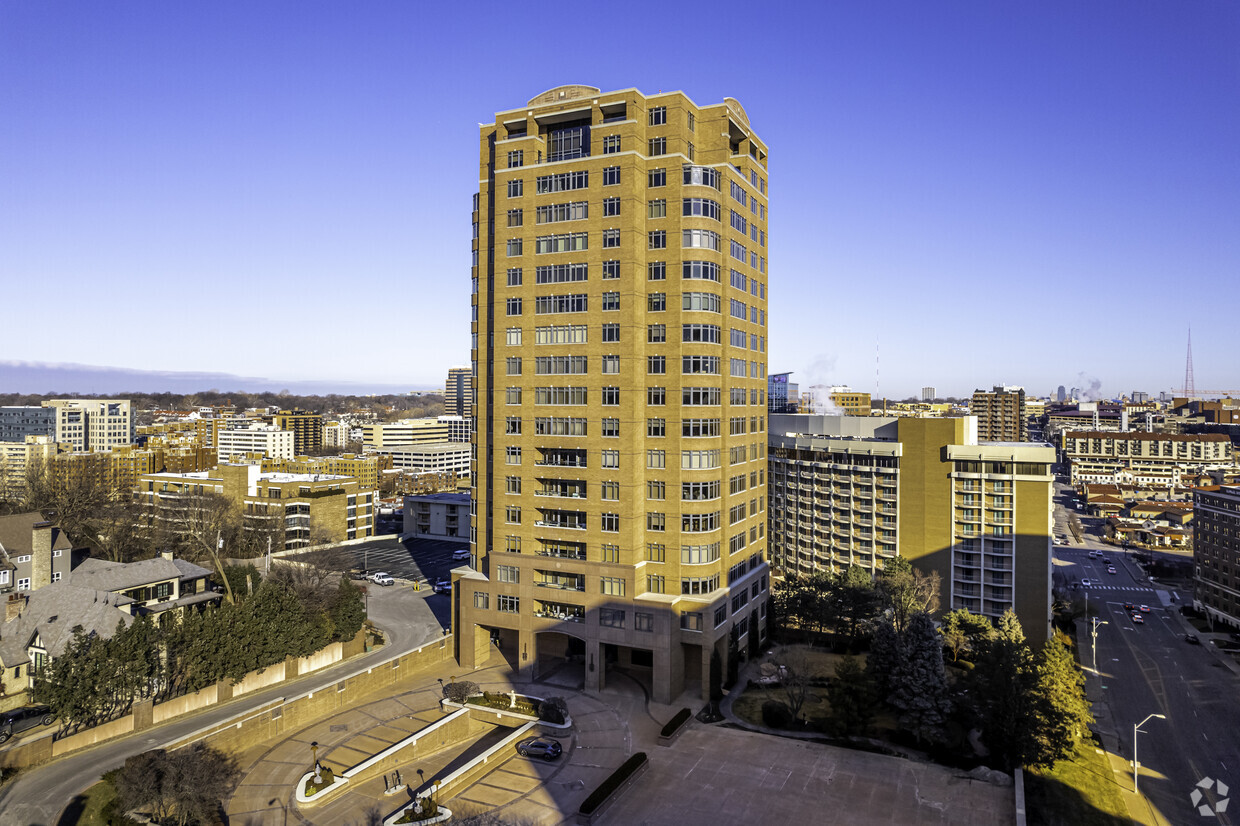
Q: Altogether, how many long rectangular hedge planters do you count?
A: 2